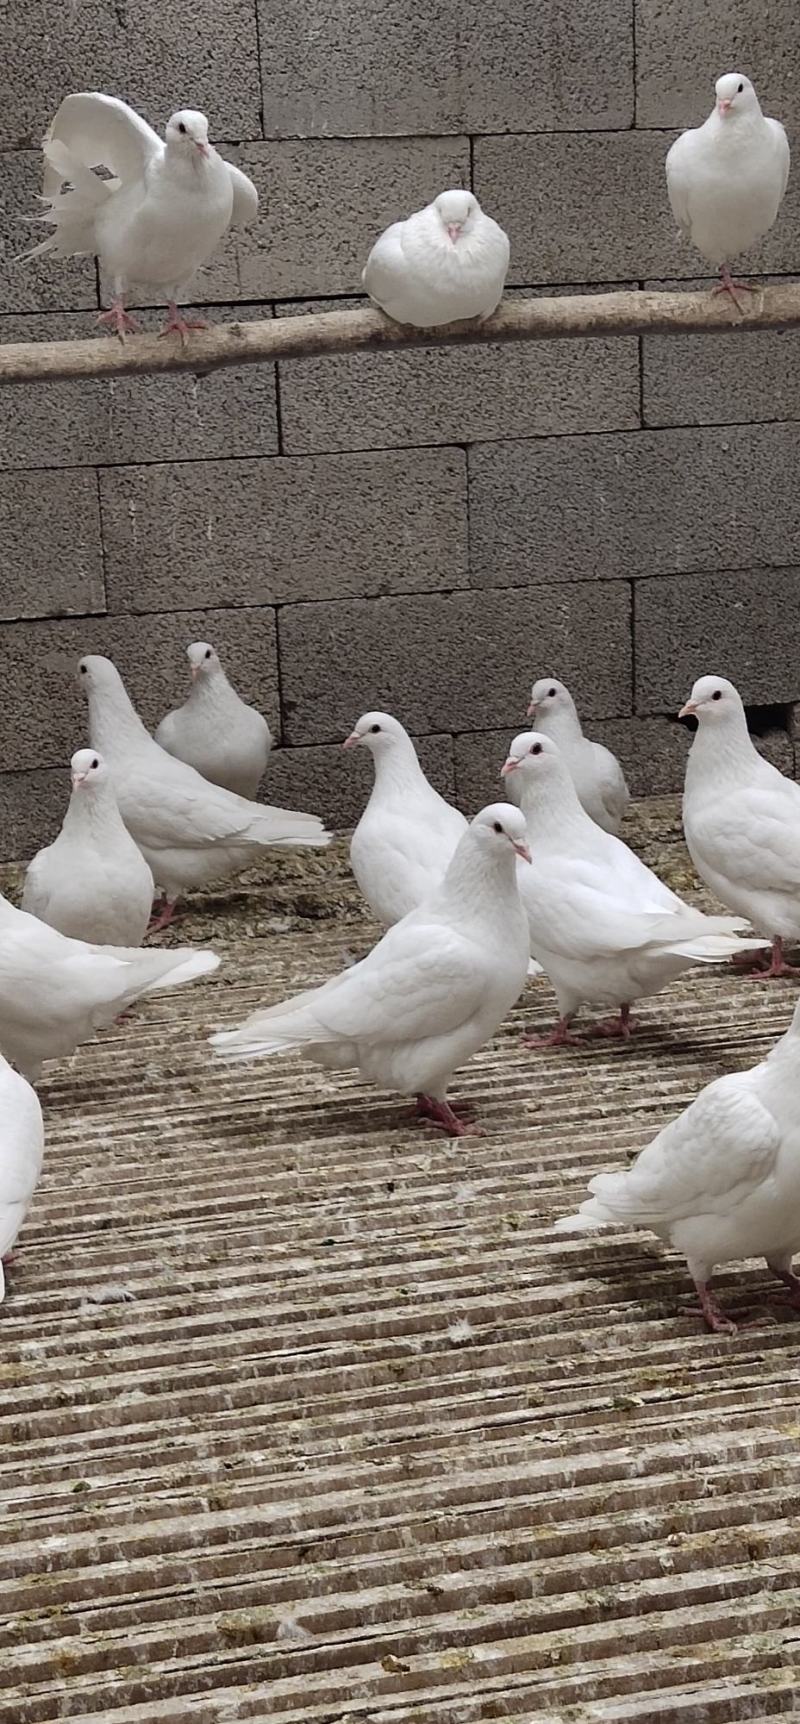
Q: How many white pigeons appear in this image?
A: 14